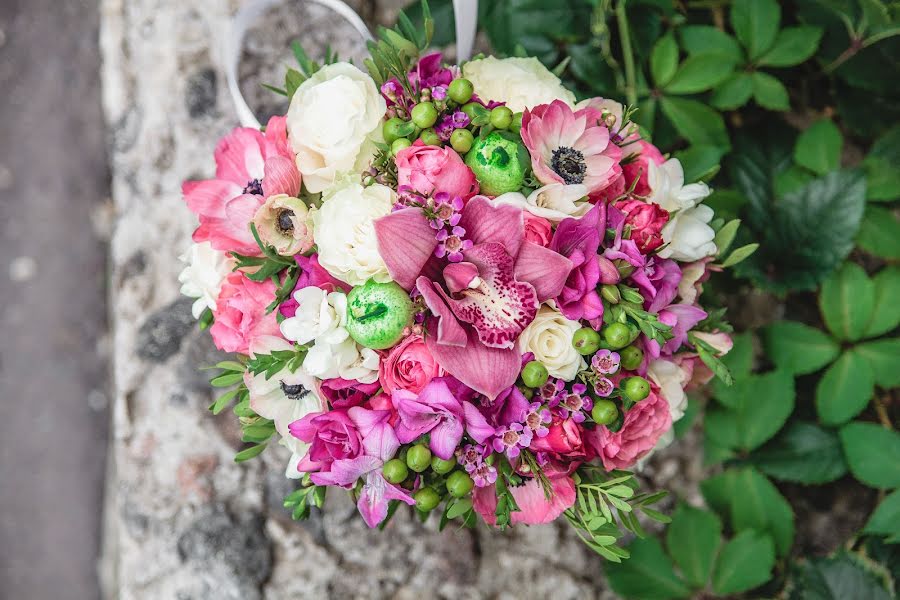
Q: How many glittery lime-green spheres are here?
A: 2